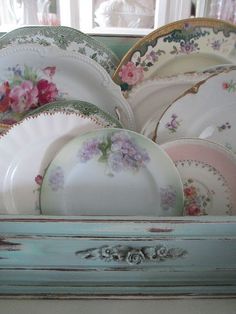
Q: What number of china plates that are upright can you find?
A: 9